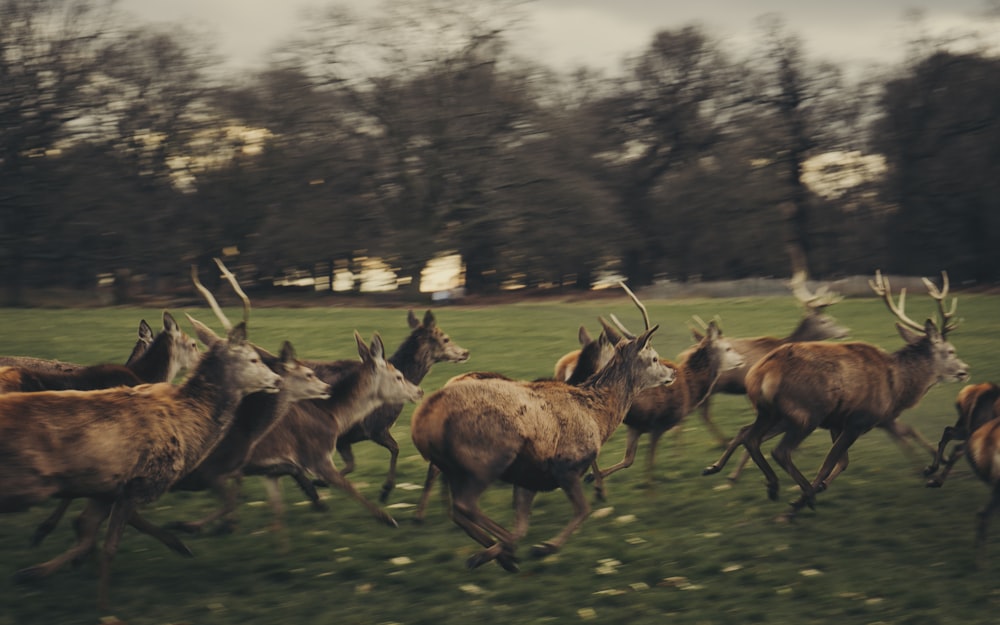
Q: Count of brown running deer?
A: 13